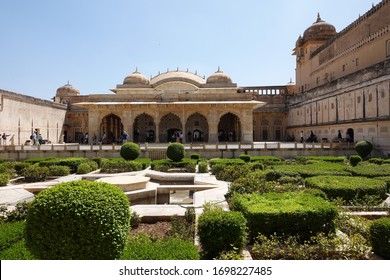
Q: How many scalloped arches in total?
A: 5